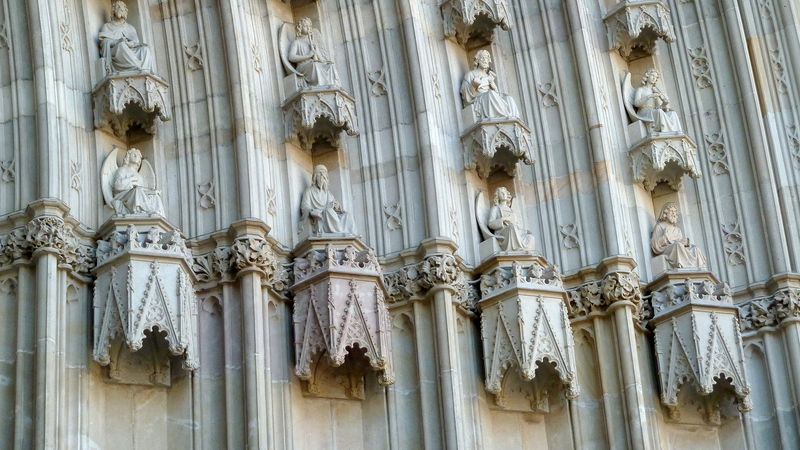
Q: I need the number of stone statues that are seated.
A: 8